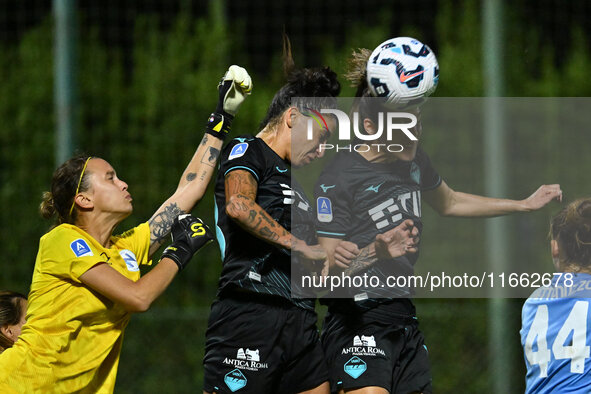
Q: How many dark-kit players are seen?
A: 2